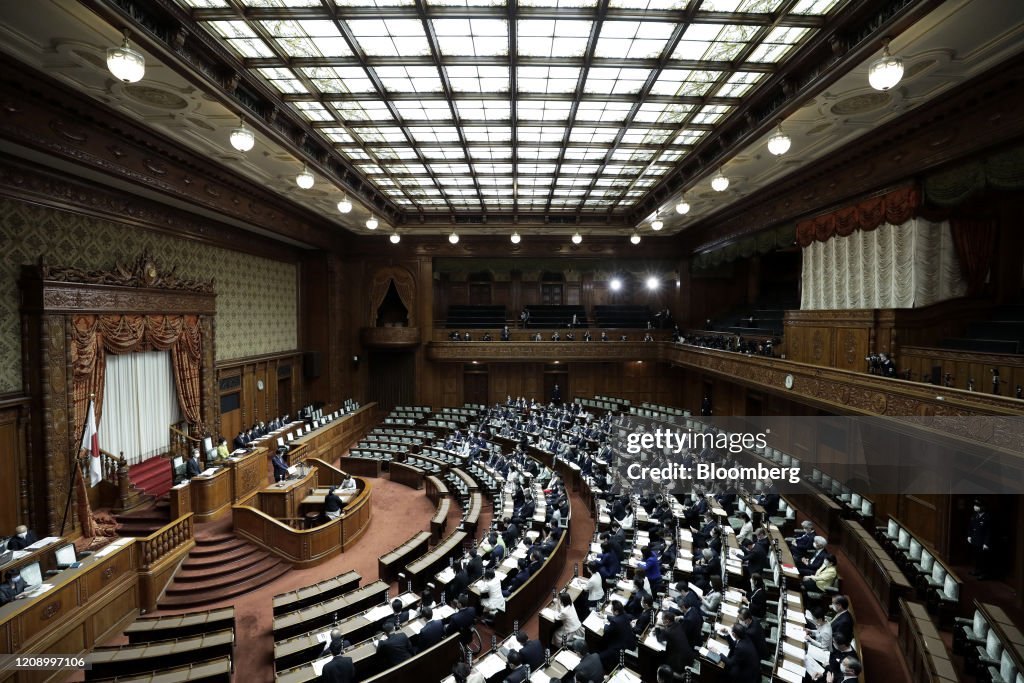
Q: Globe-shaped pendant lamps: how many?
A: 15